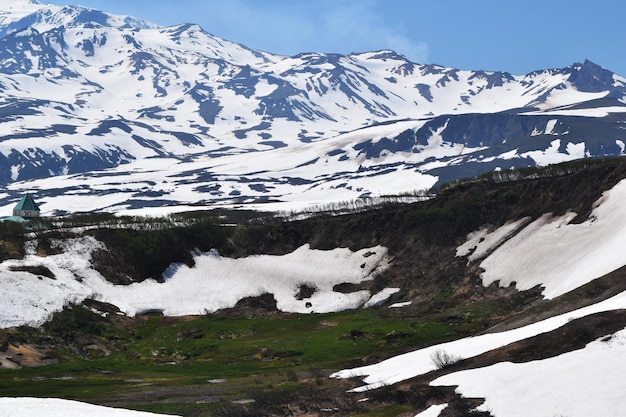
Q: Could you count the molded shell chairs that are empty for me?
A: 0